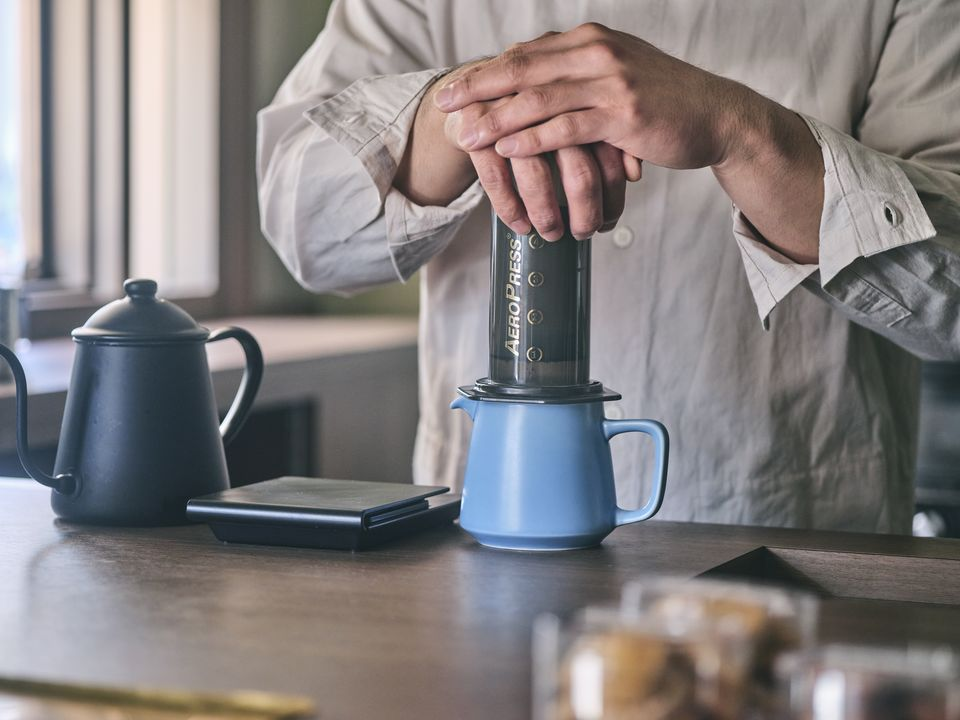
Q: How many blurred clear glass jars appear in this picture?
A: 3